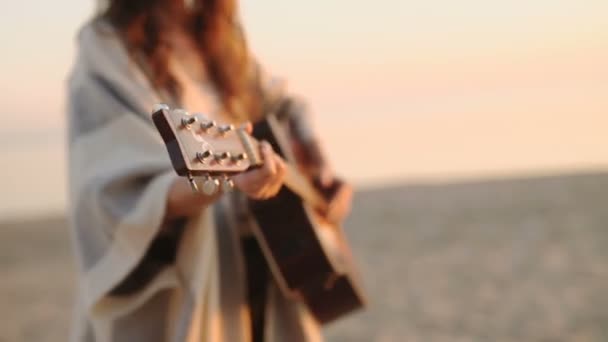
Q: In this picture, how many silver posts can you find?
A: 6